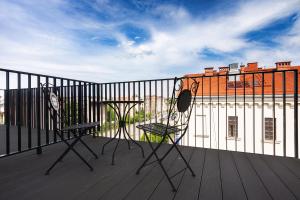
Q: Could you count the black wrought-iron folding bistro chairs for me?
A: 2